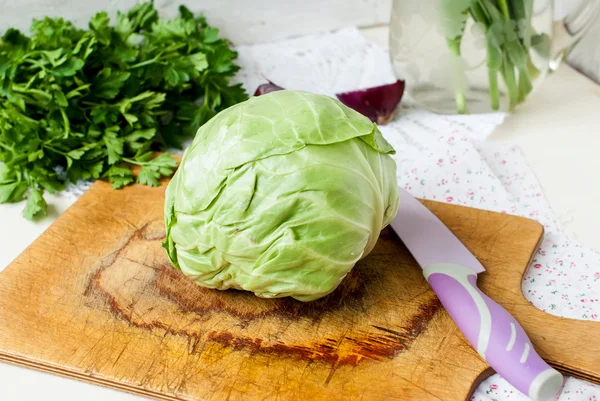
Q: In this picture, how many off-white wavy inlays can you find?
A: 3